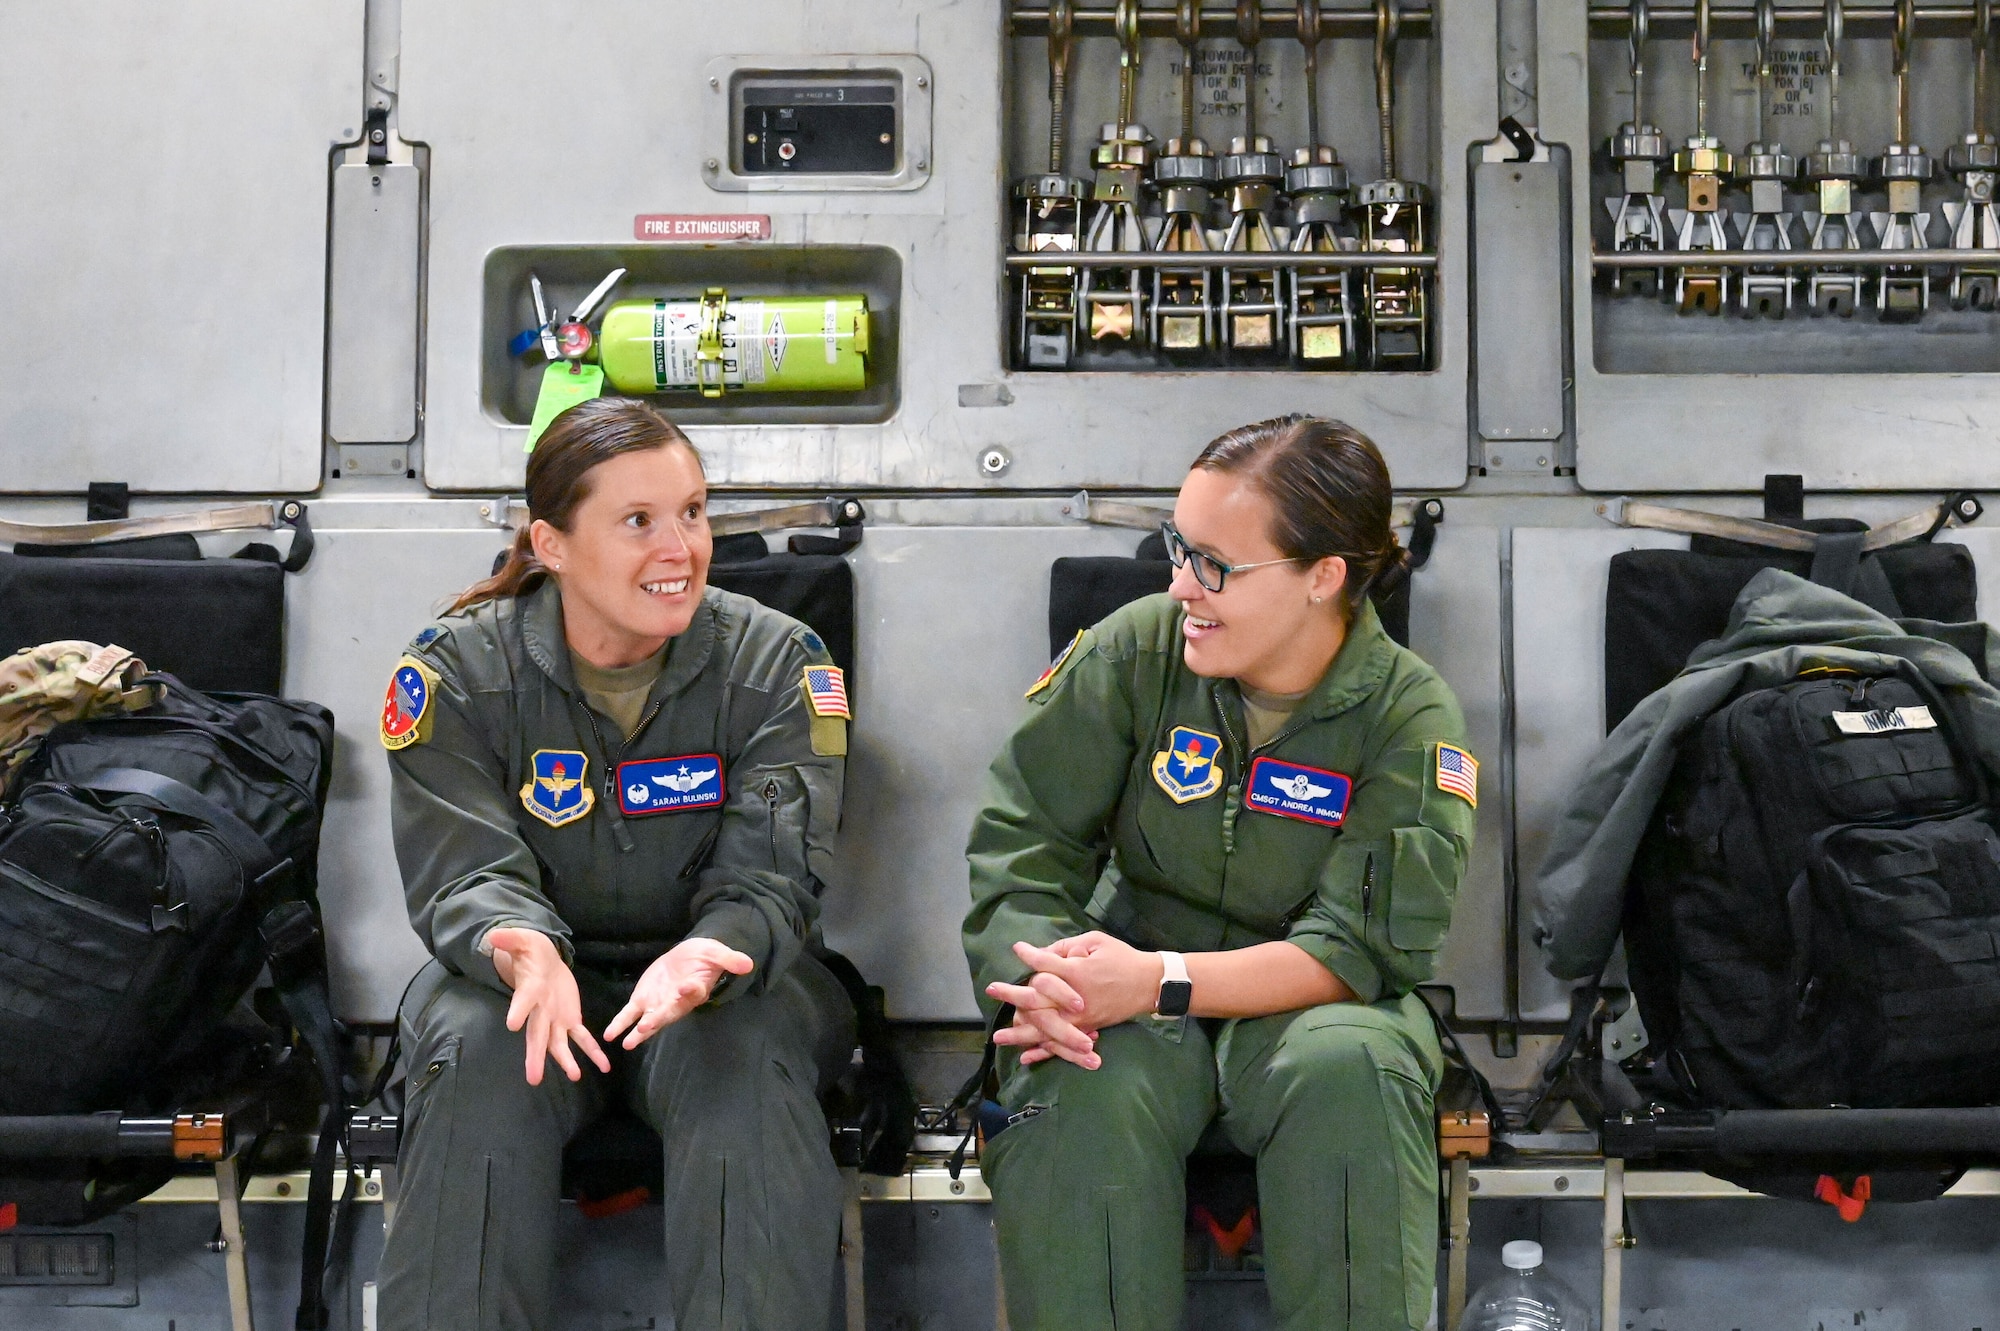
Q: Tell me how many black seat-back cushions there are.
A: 4